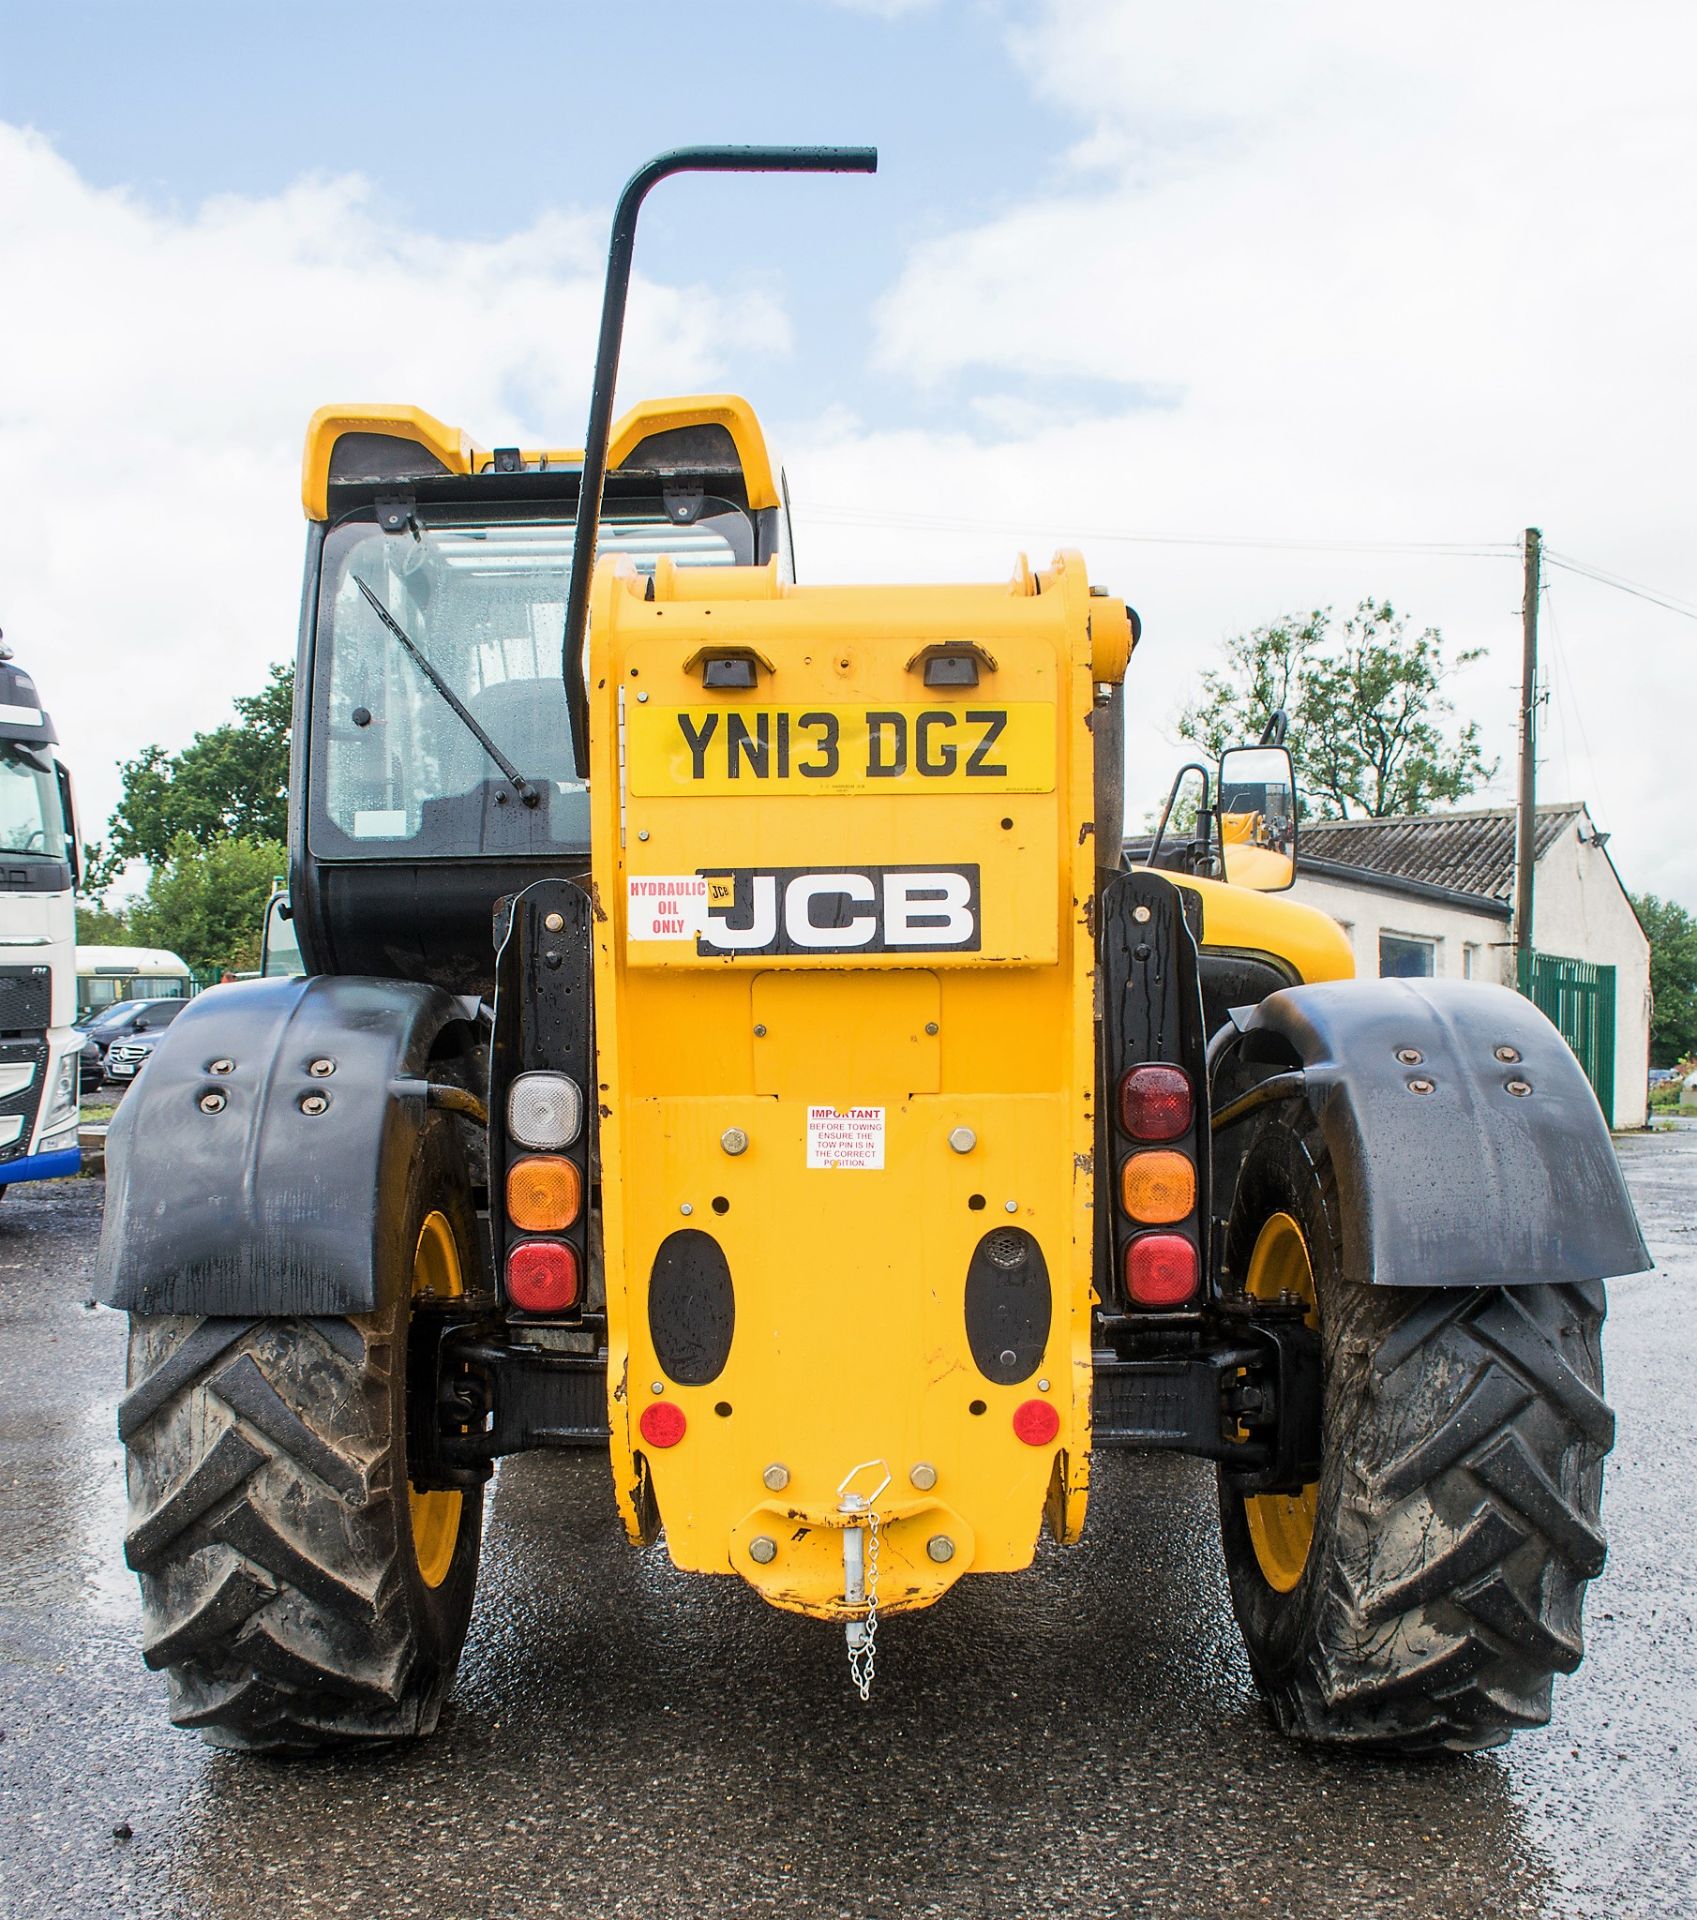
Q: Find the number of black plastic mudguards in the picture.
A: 2